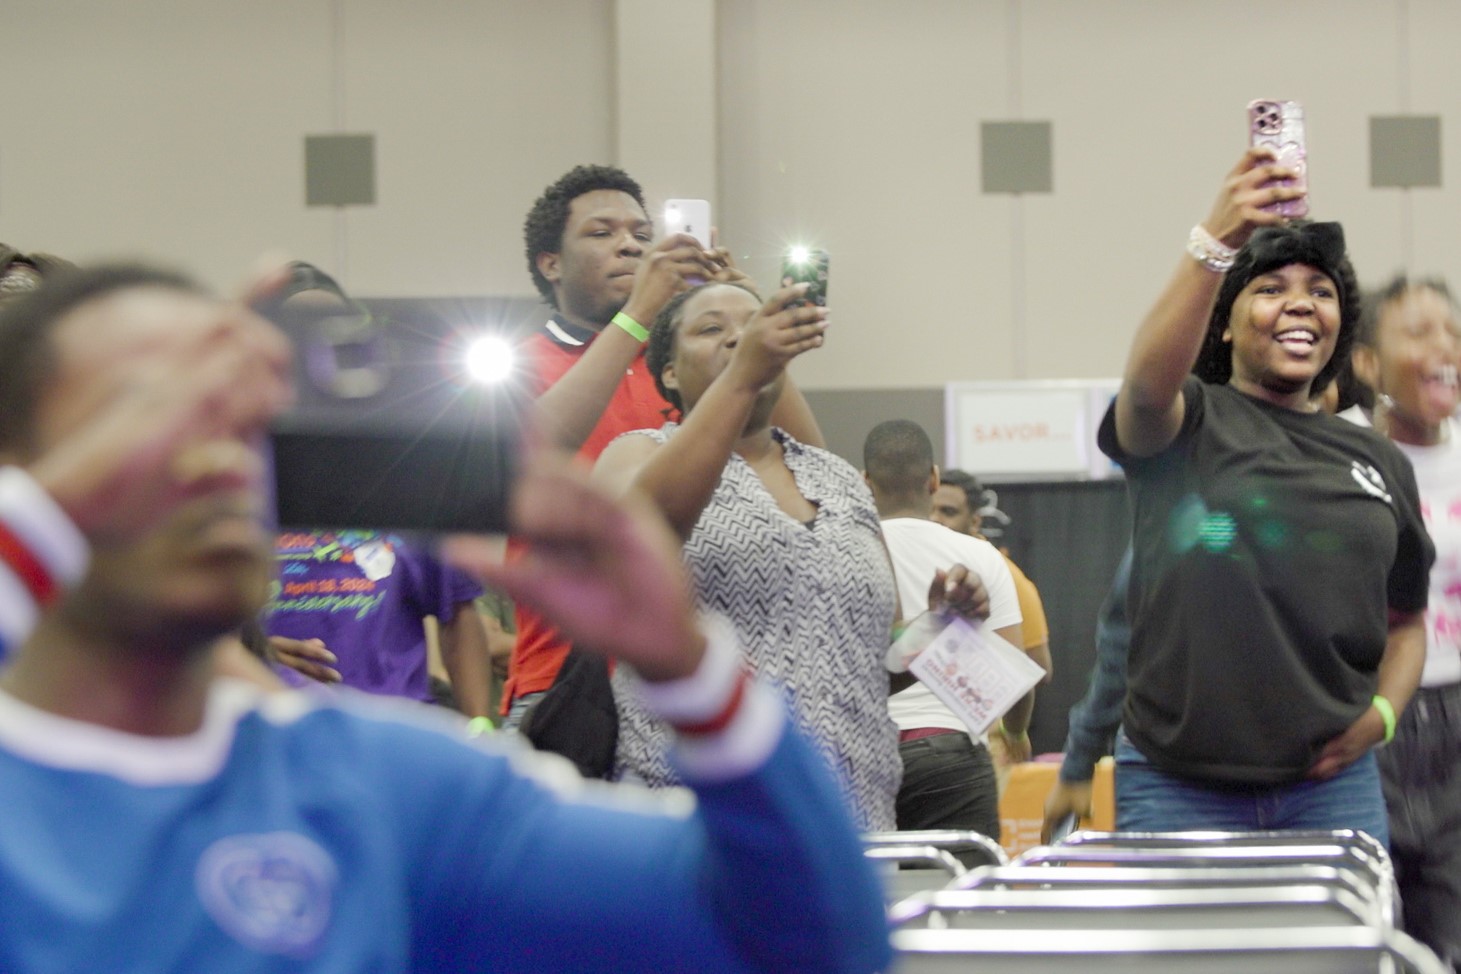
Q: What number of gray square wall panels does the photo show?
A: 3